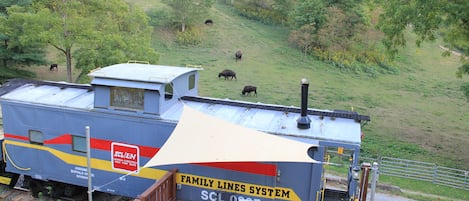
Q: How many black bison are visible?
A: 5